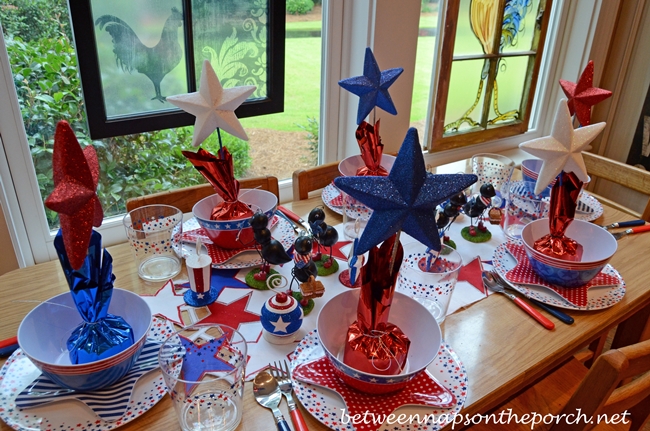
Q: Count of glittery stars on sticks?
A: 6